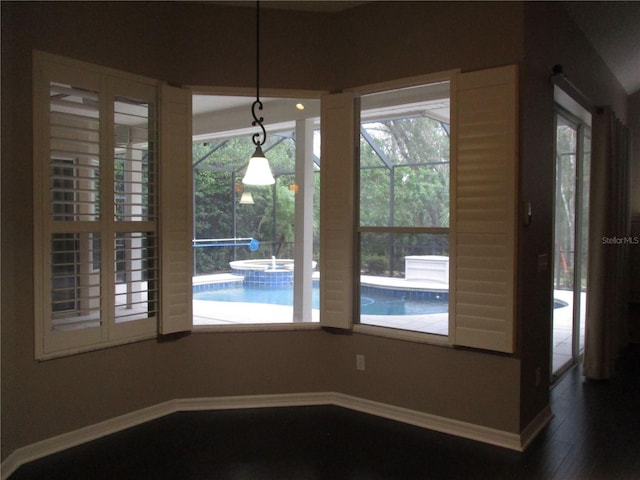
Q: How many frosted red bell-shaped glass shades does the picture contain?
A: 0